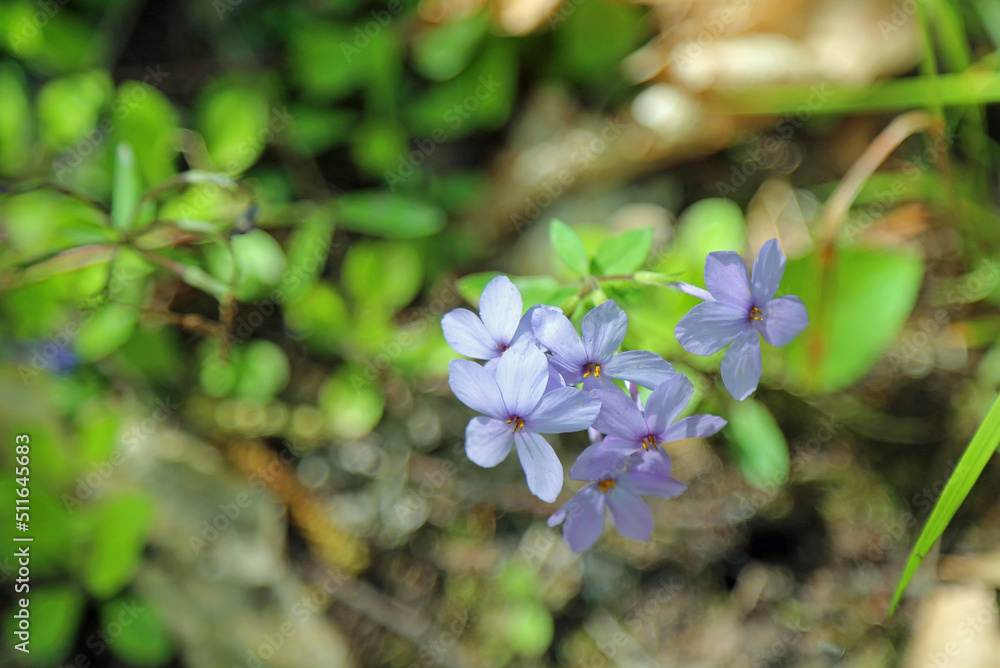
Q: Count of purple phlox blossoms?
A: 6